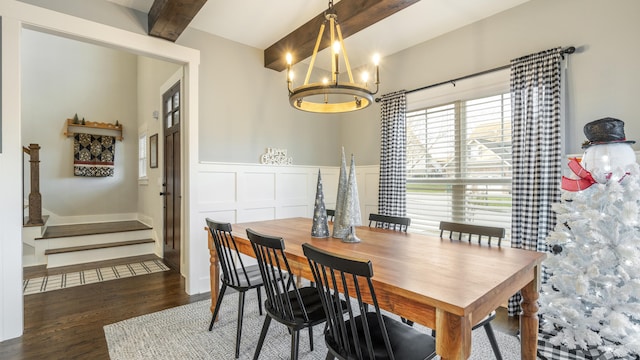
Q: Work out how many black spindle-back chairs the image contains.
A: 6